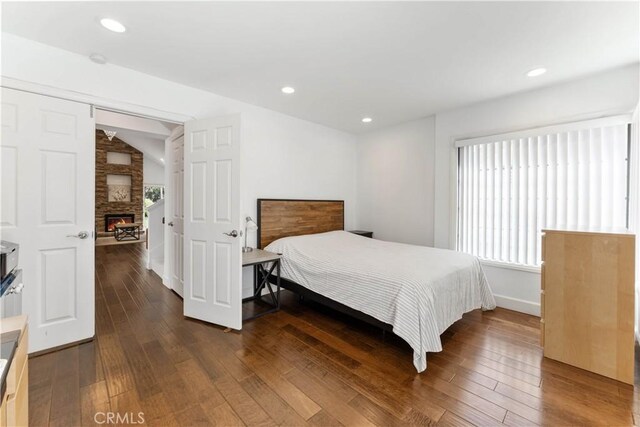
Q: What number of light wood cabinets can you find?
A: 2